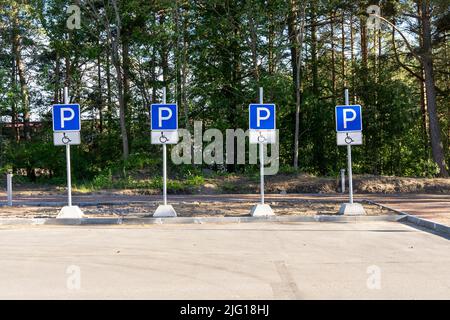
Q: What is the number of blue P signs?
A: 4